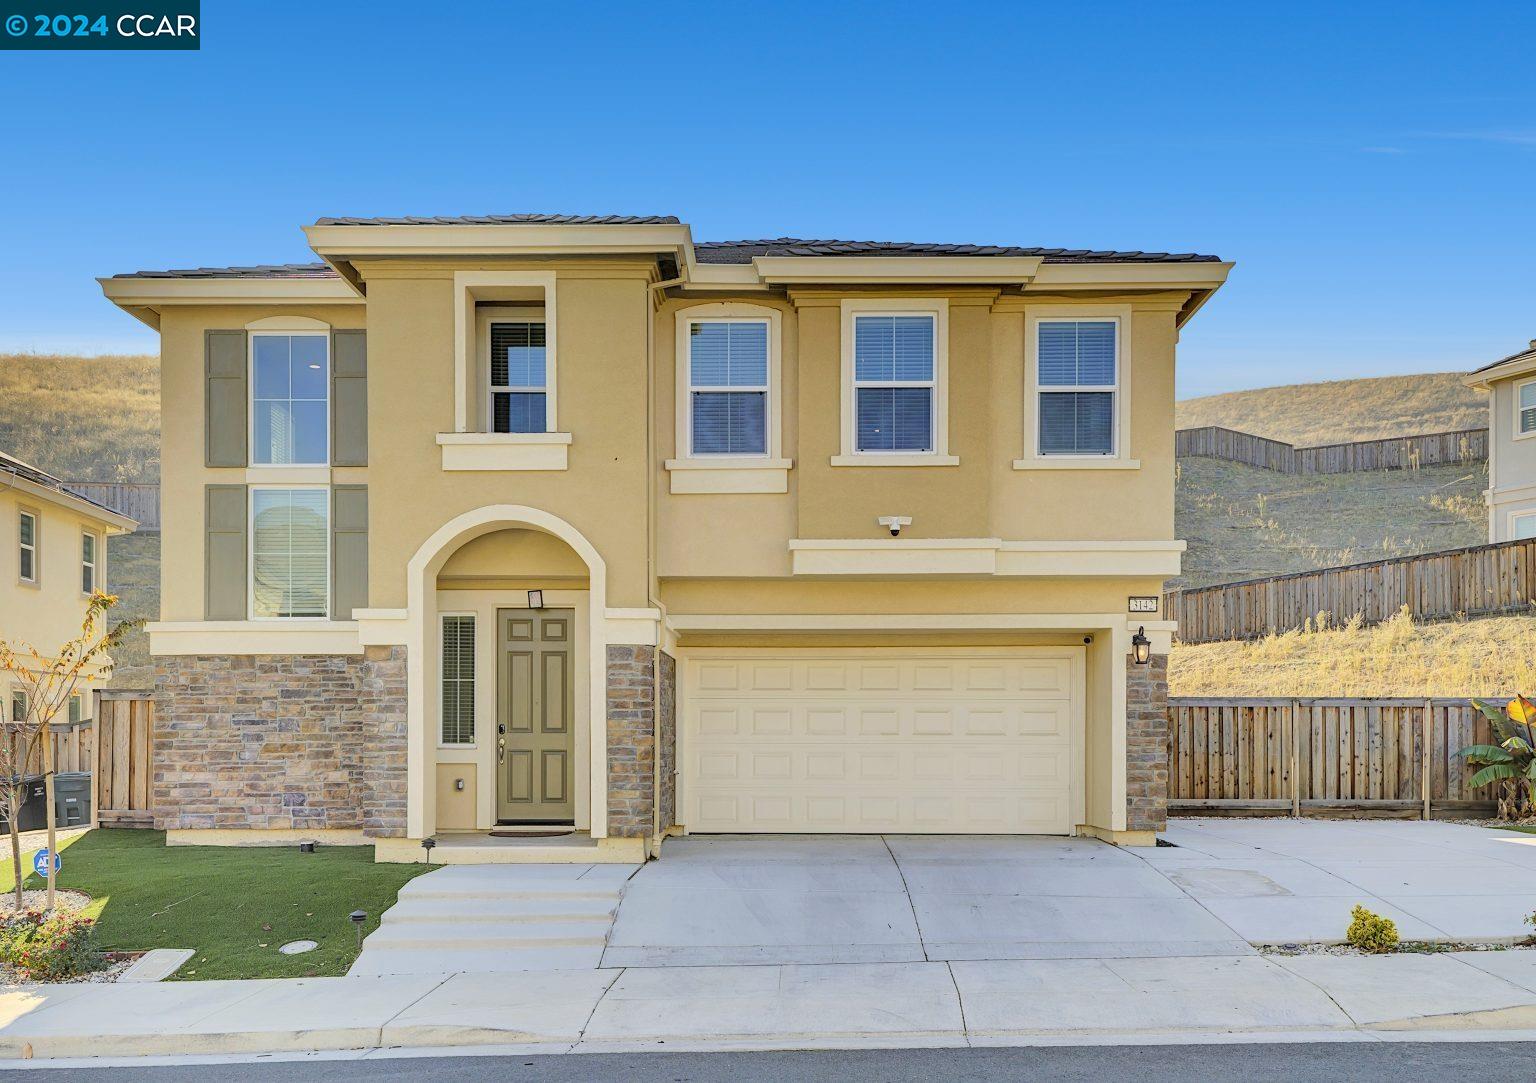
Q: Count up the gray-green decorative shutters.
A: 4